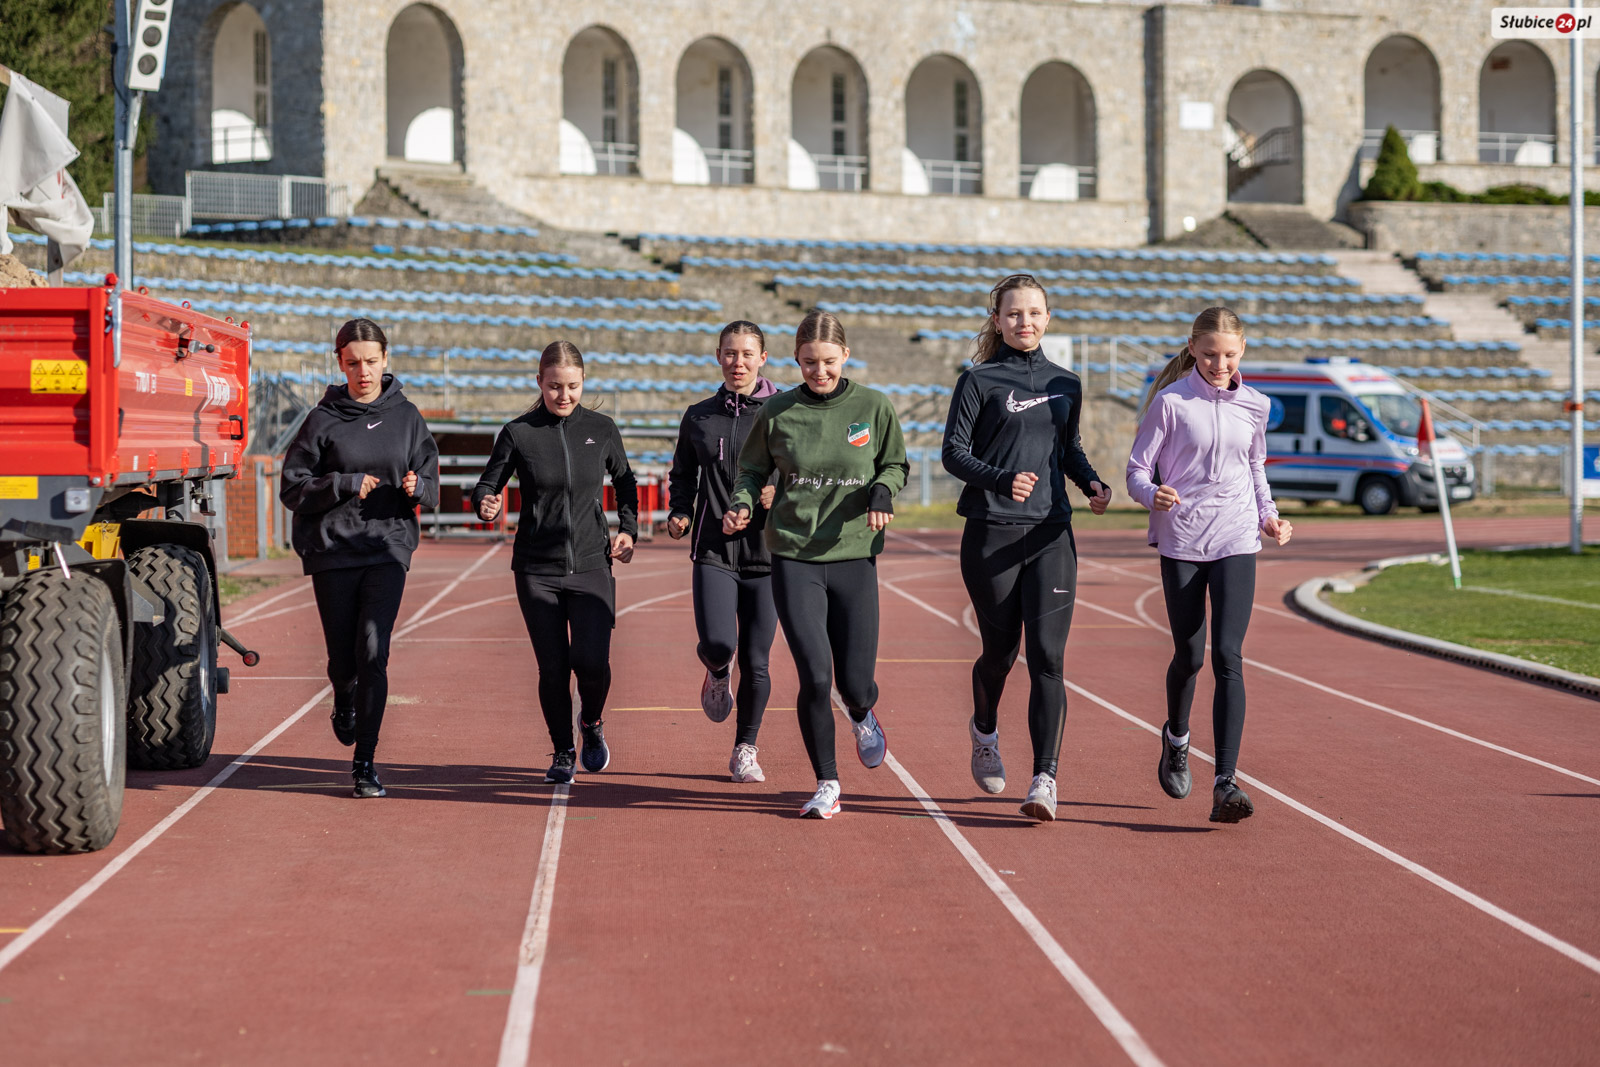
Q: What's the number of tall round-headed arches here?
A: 10